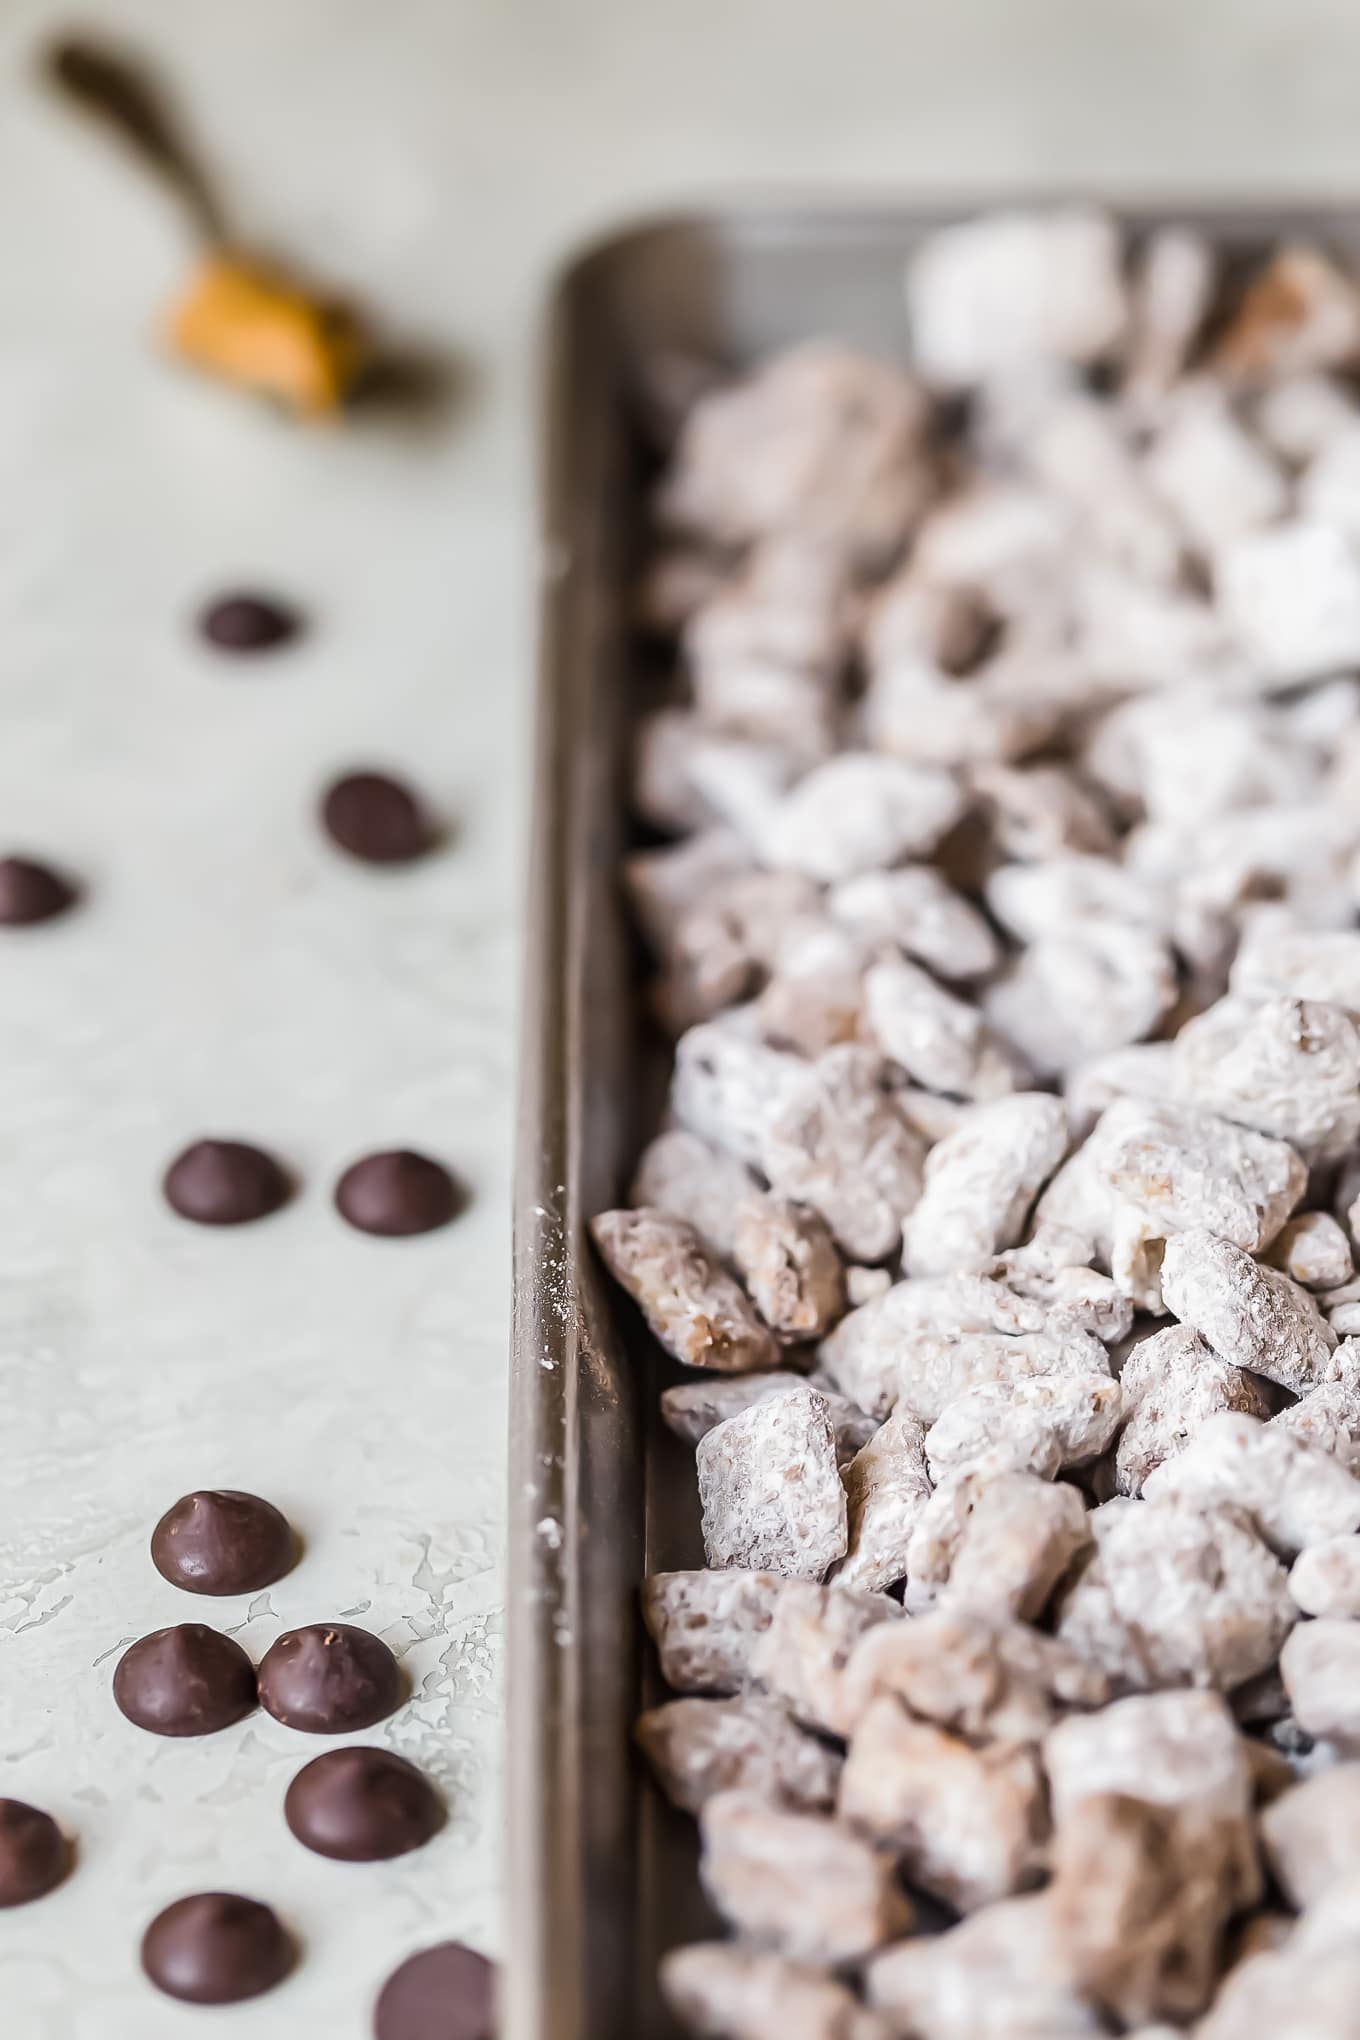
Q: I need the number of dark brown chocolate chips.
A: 12